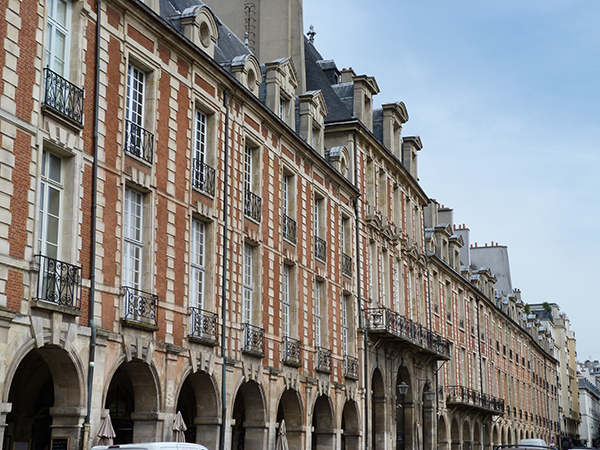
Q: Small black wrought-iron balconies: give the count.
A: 14